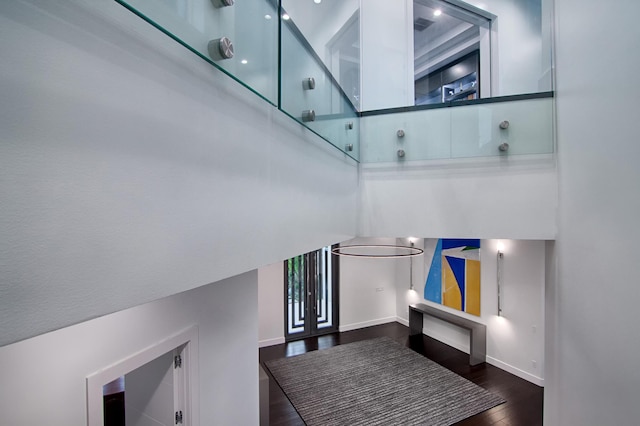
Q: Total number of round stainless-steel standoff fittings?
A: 10